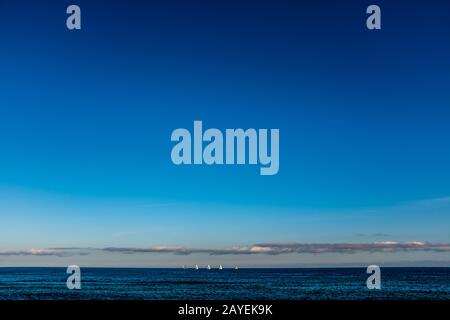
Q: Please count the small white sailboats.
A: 5